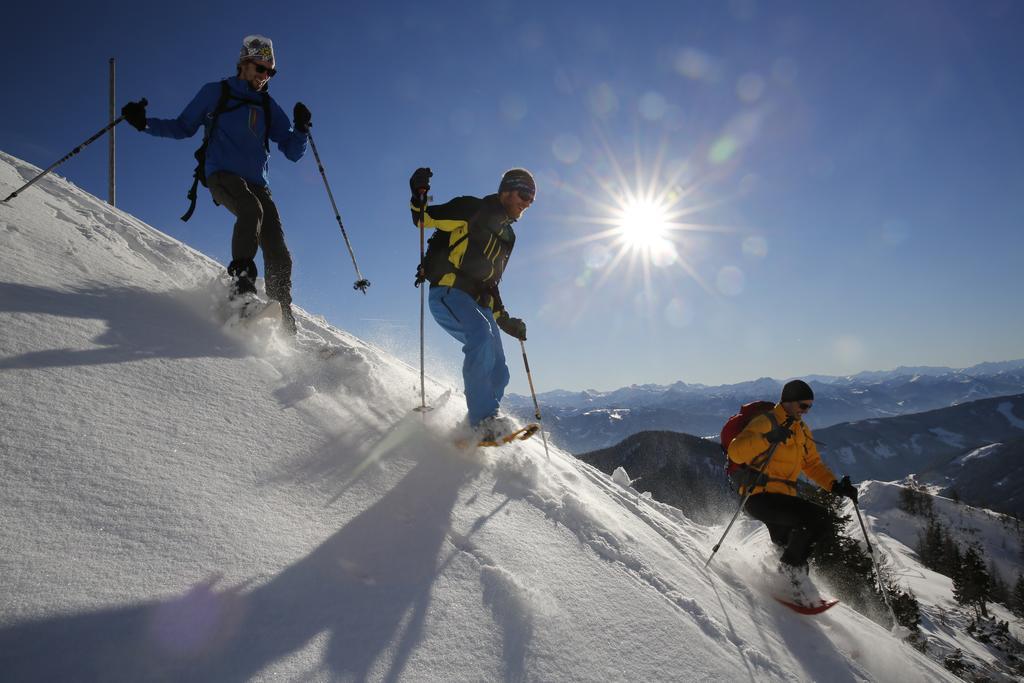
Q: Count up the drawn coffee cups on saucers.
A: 0